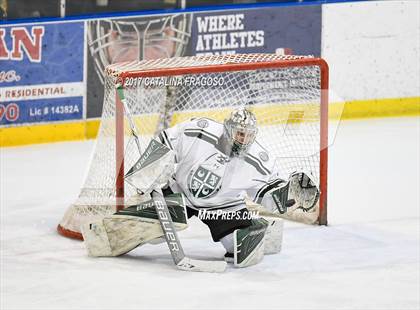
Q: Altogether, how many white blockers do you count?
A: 1